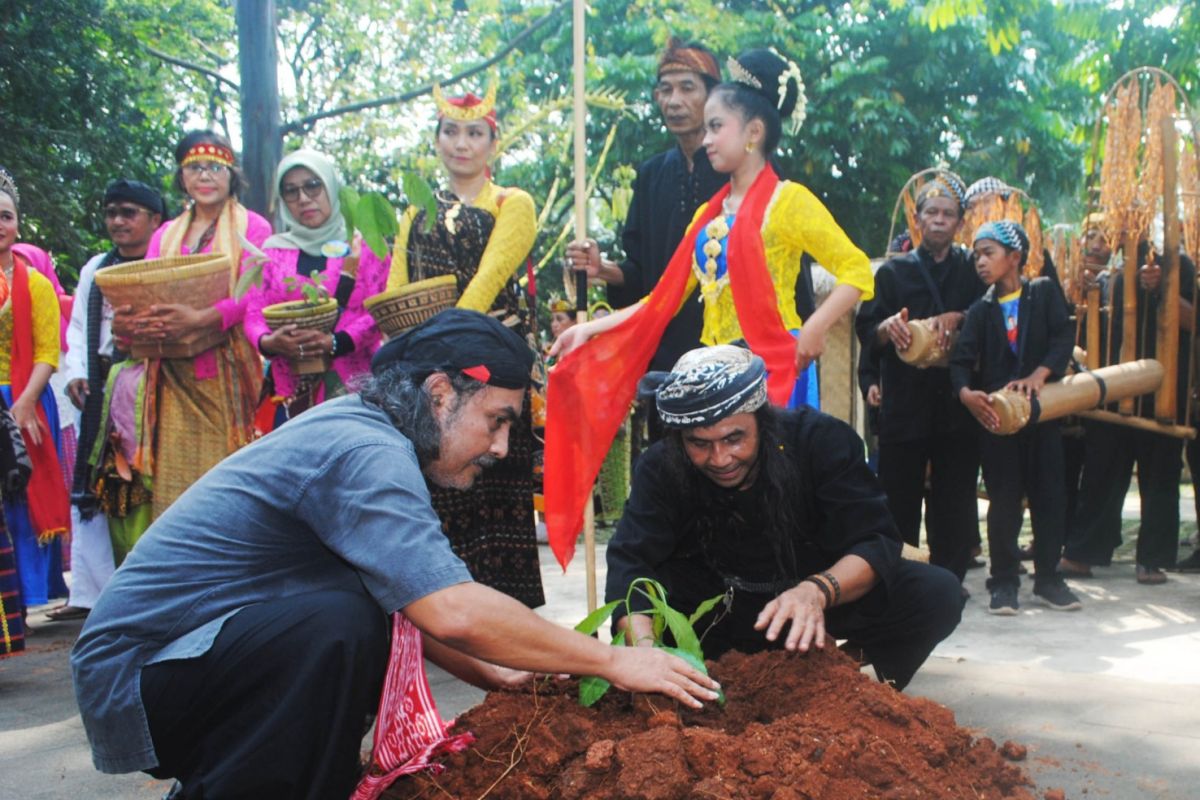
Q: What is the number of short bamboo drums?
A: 1